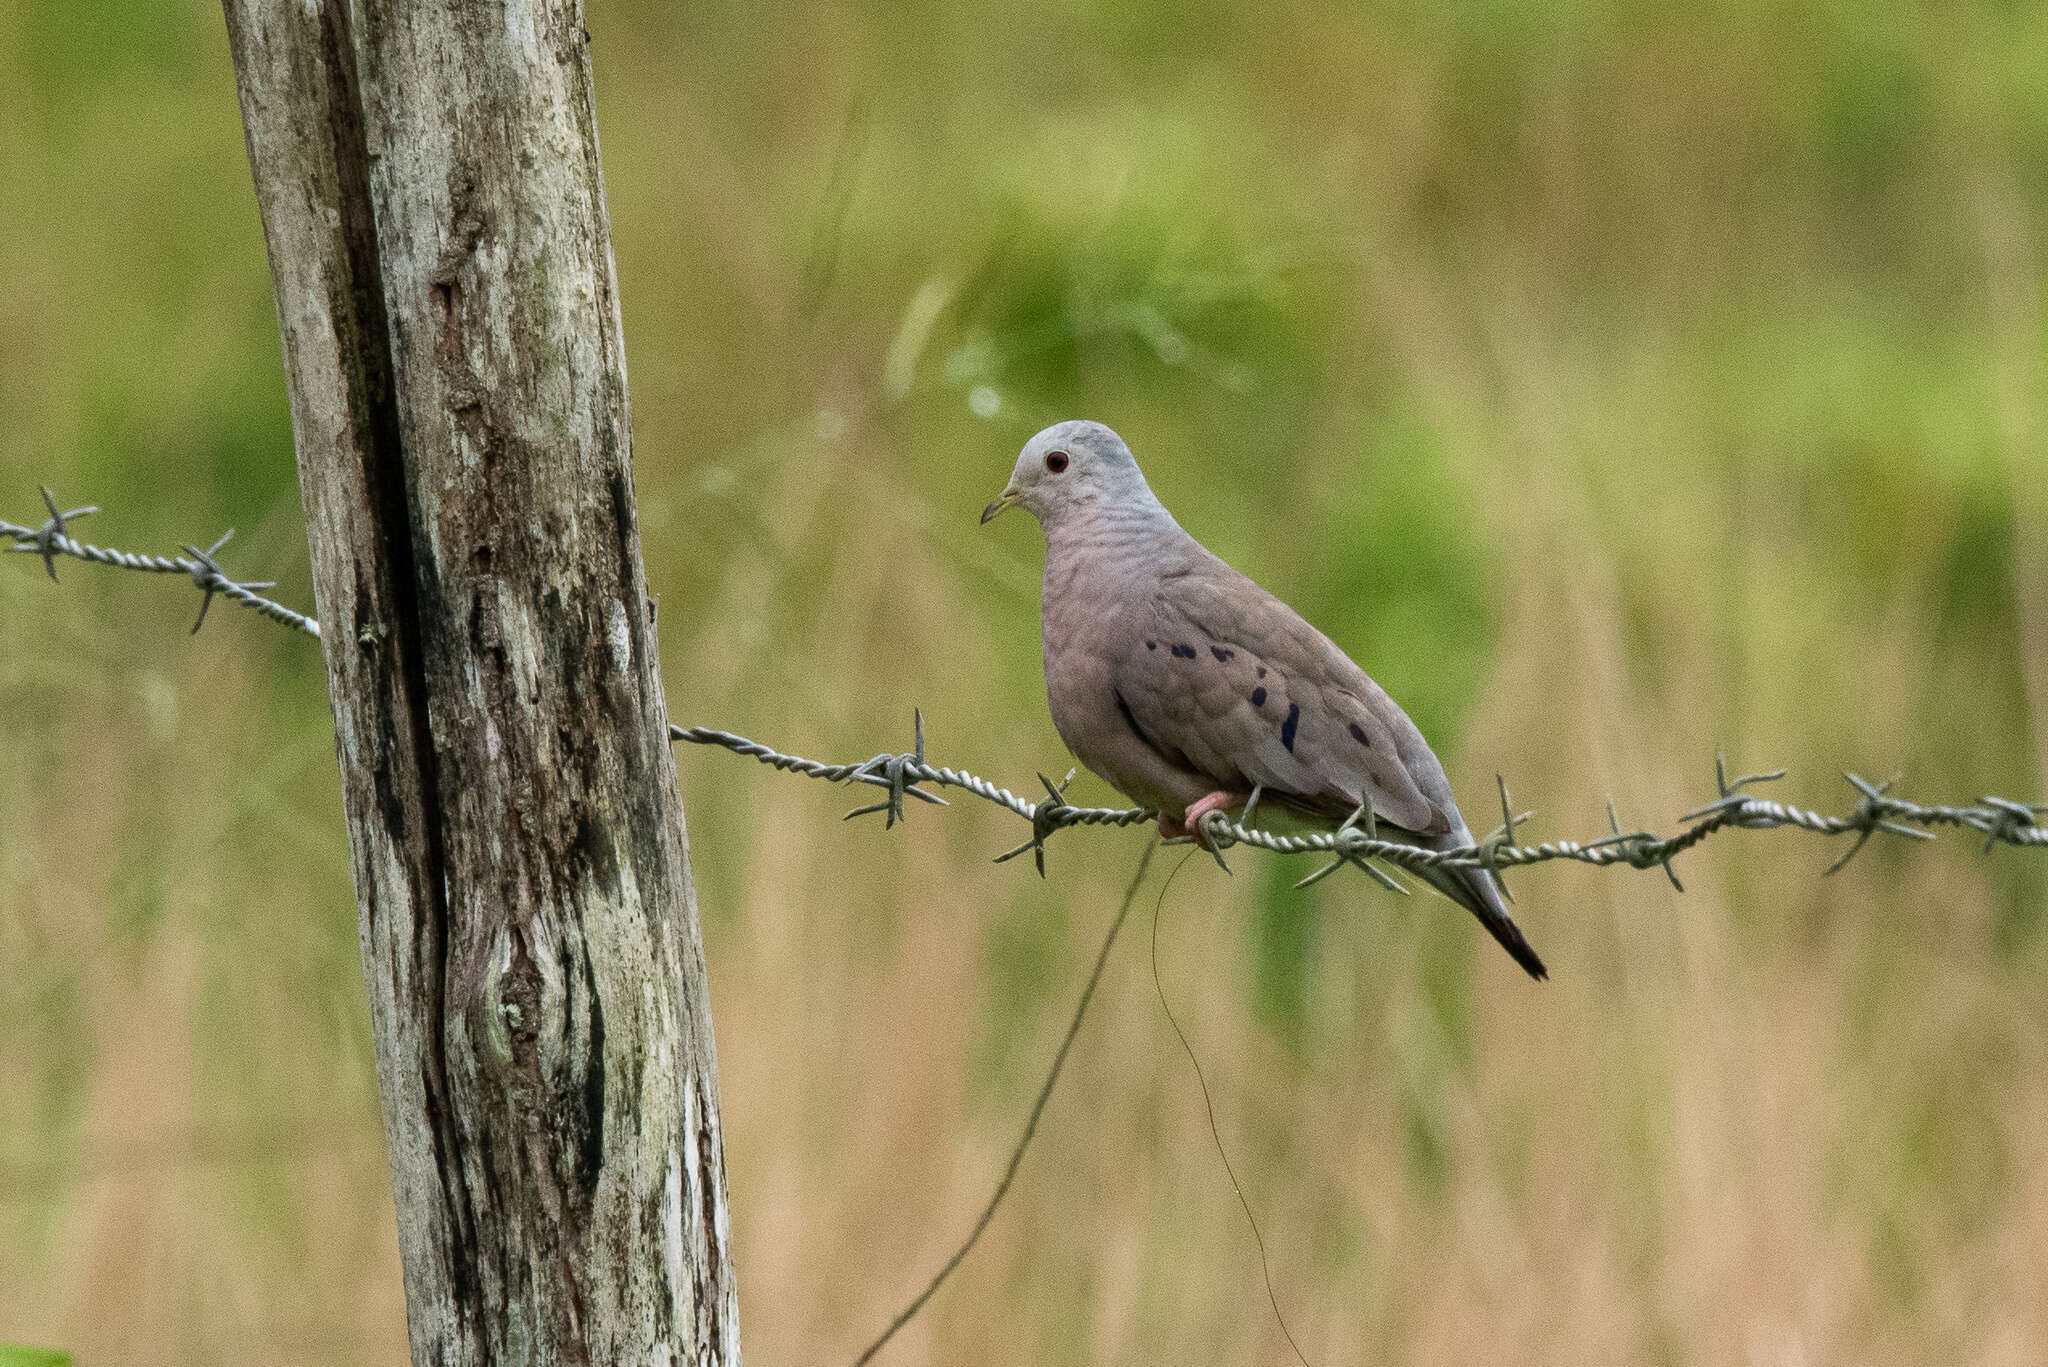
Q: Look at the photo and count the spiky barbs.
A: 11